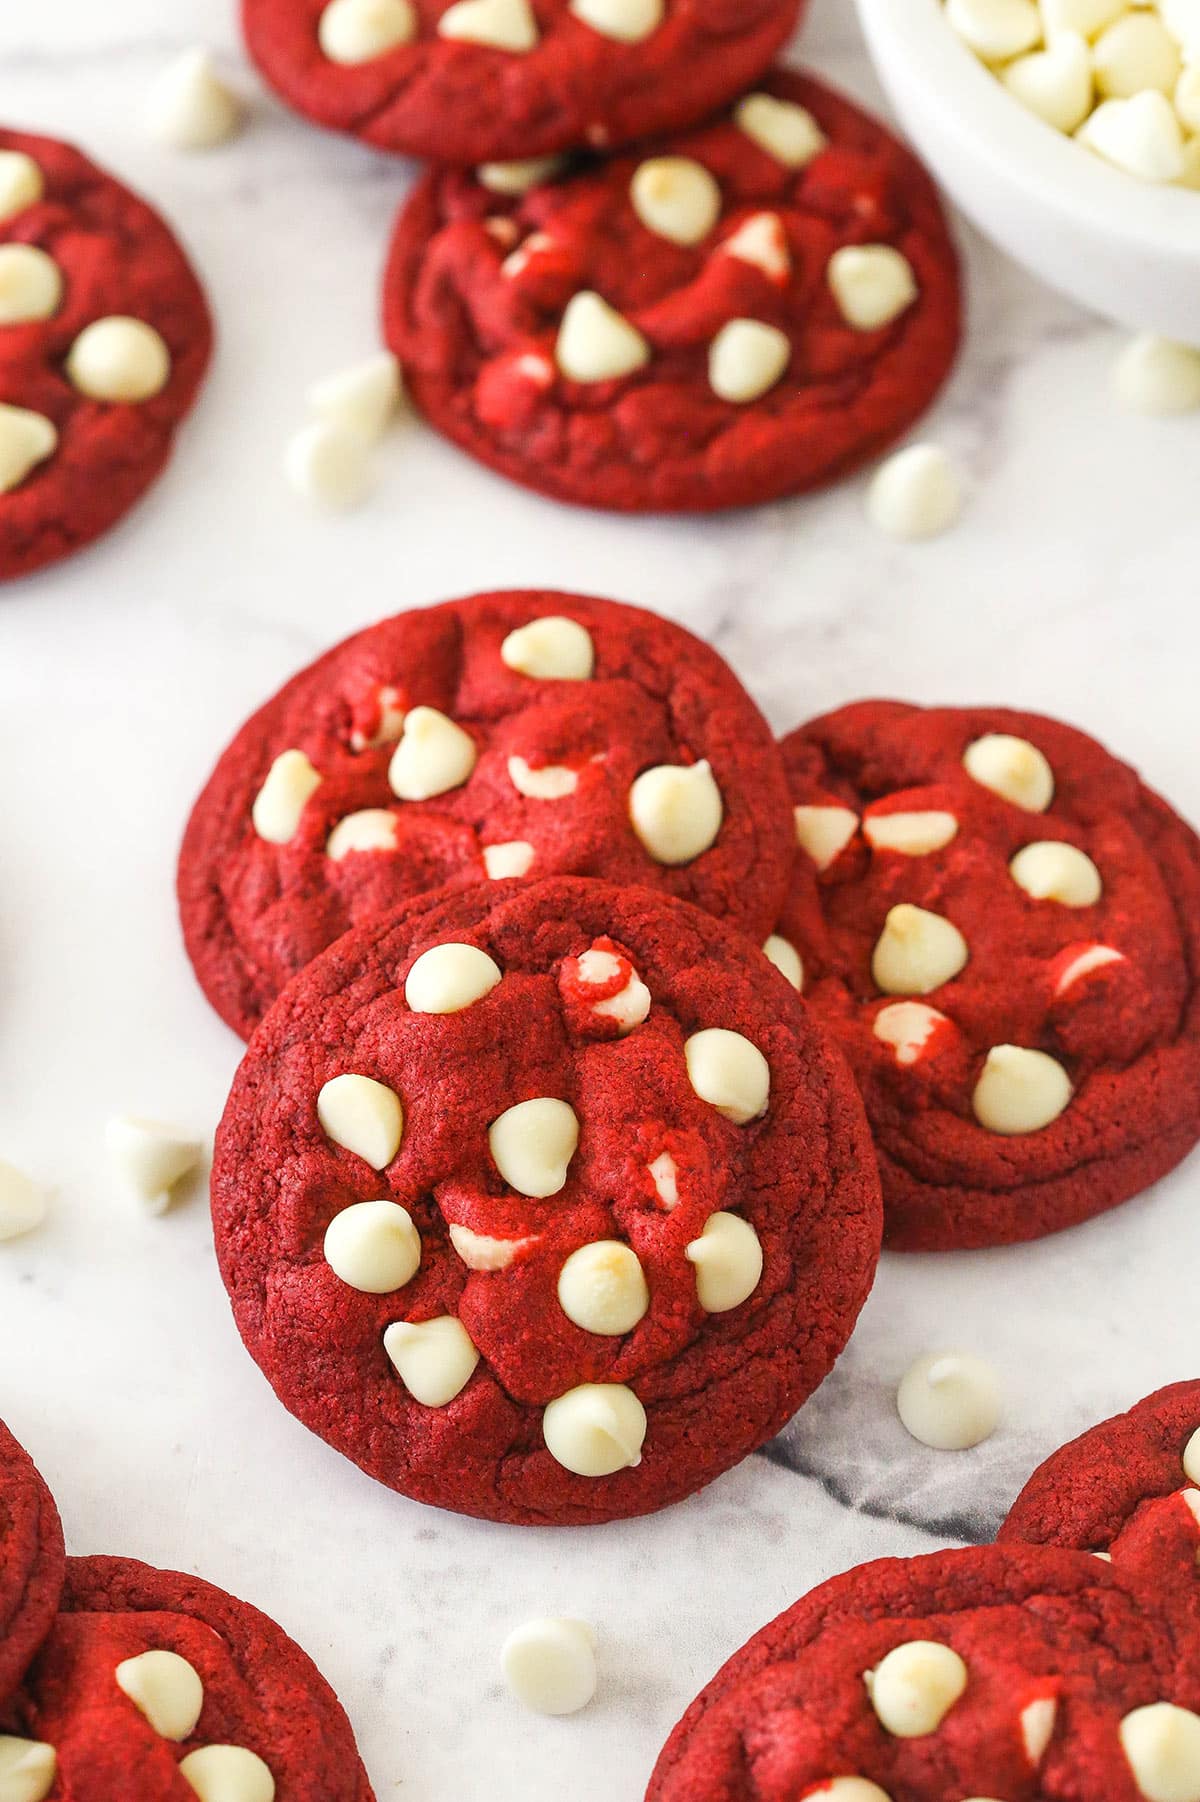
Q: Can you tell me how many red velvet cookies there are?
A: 10